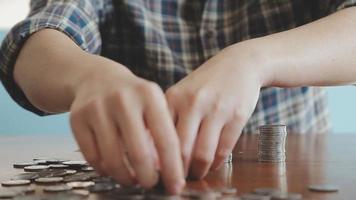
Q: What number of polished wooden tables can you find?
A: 1